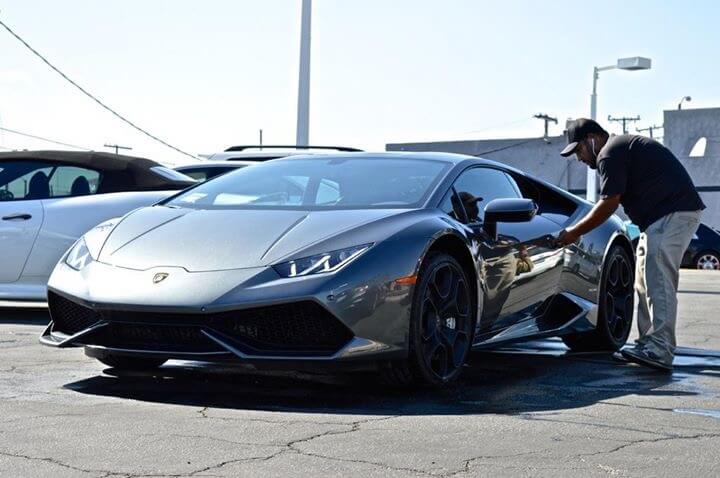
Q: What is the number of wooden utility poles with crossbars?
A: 4